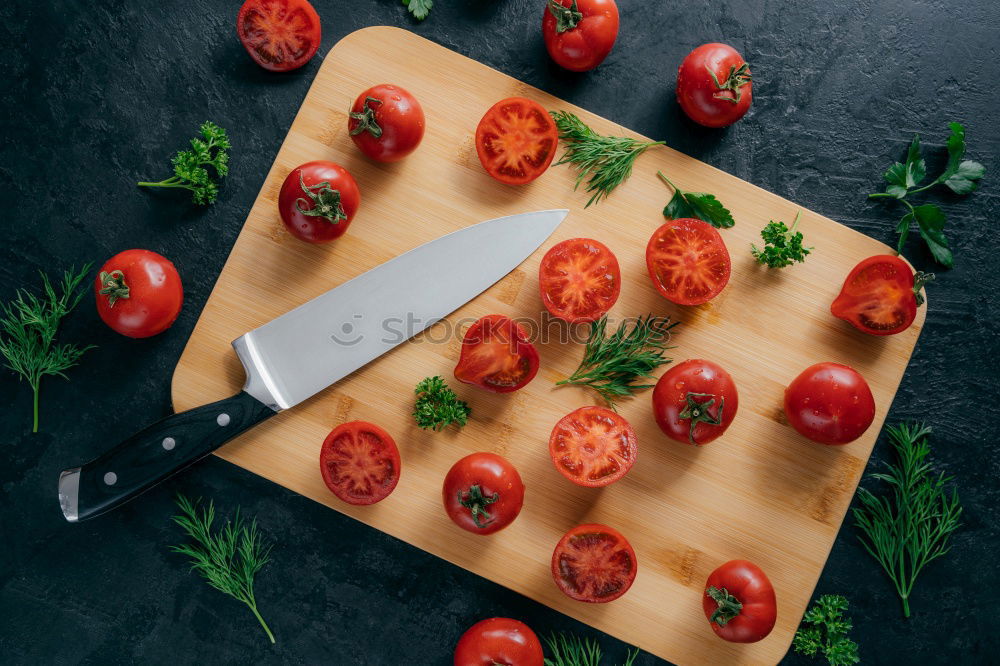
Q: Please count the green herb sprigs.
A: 13